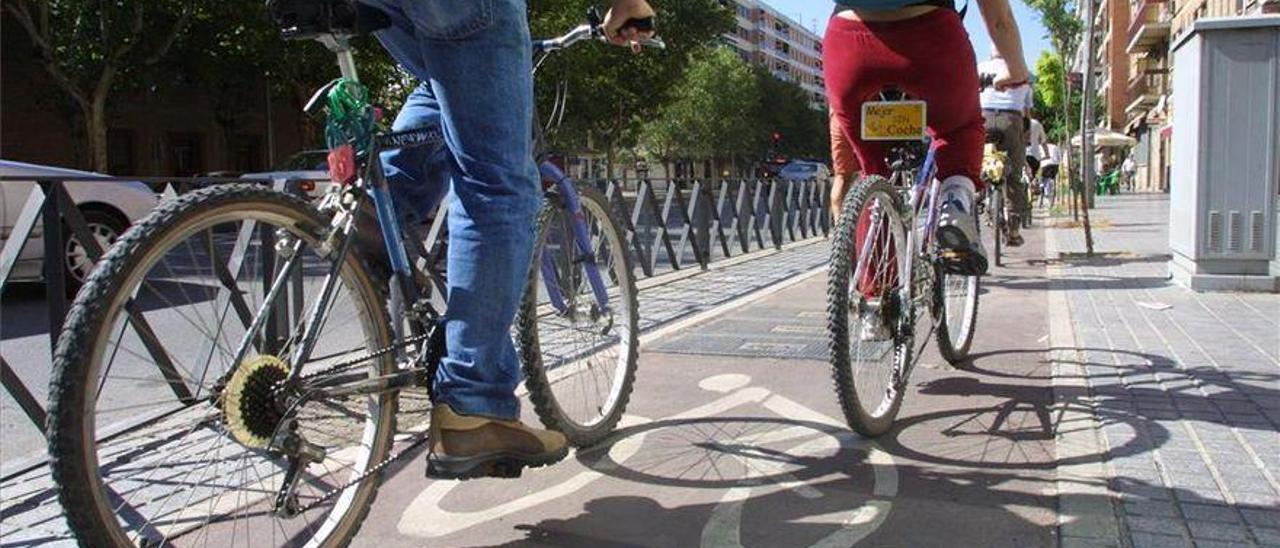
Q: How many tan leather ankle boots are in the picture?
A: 1